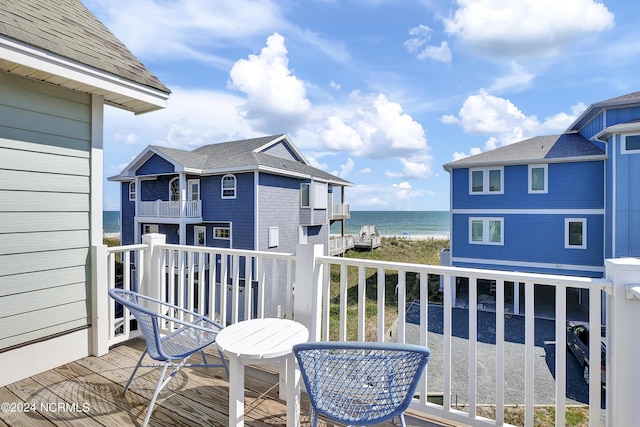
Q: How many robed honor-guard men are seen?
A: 0